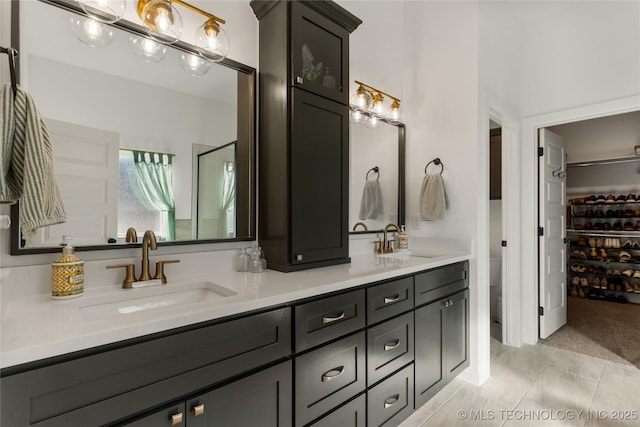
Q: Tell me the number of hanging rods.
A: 2